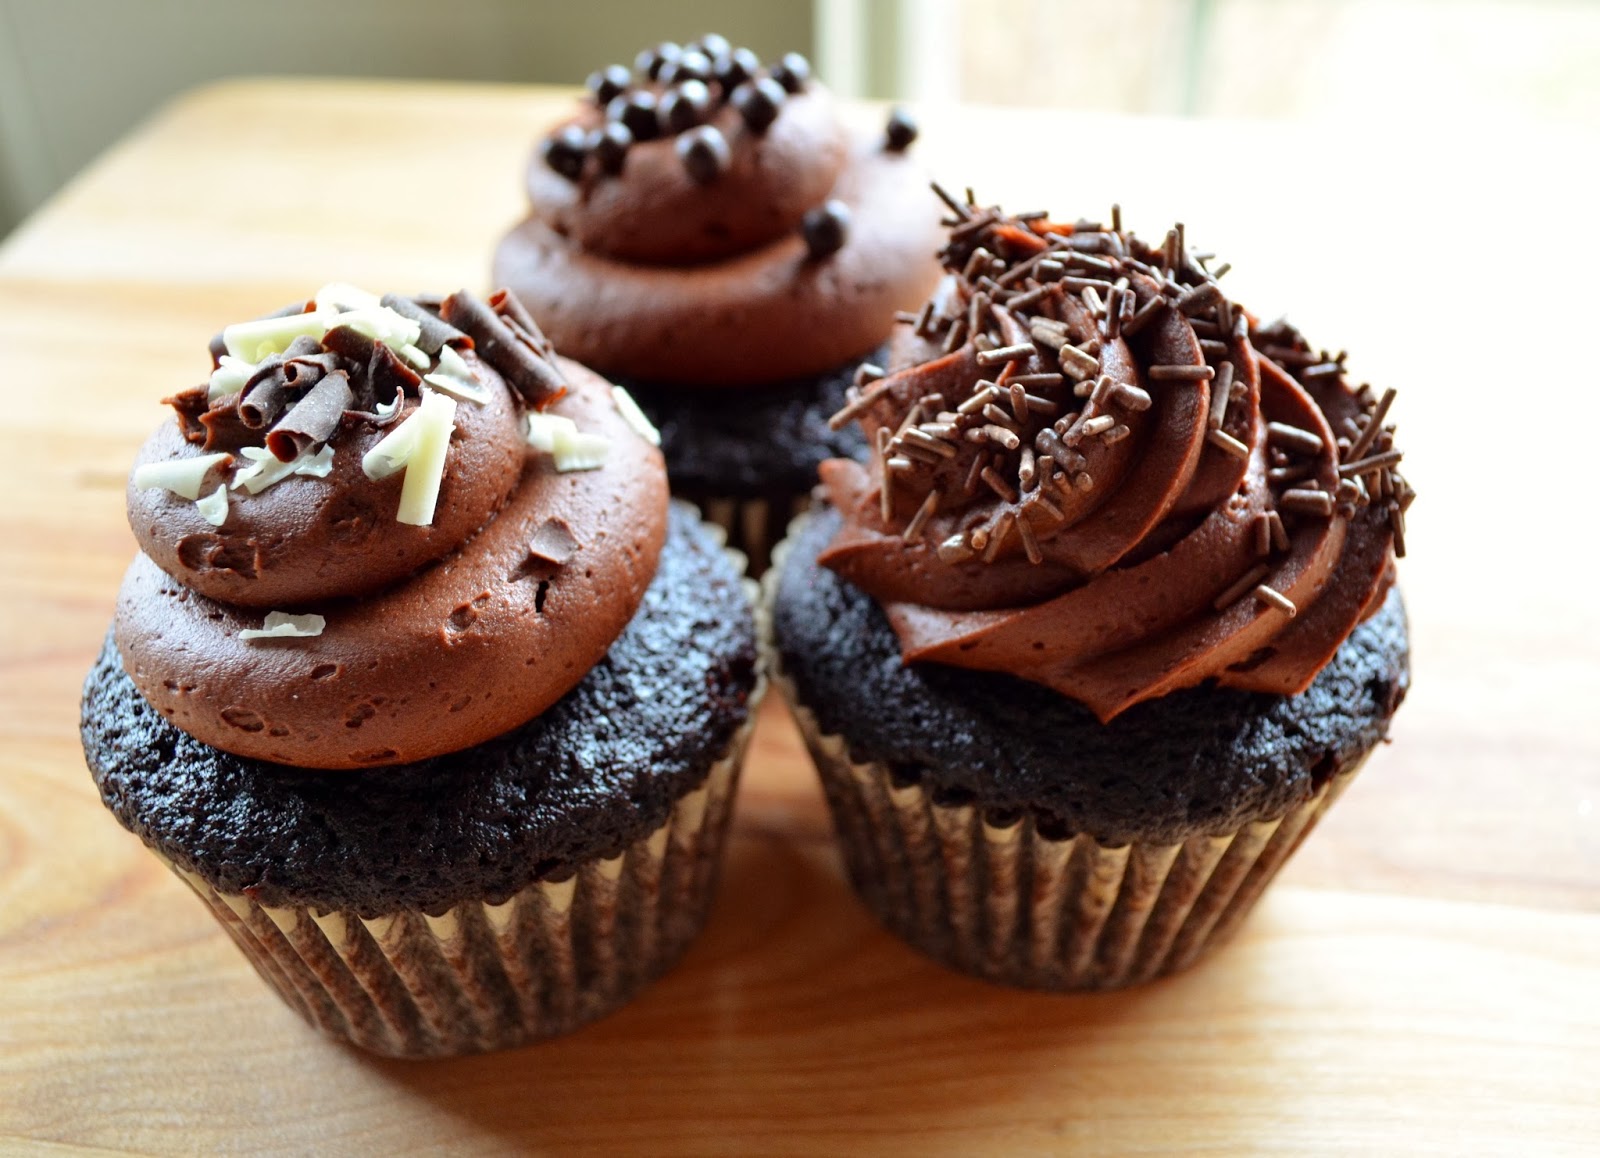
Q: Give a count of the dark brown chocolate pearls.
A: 14